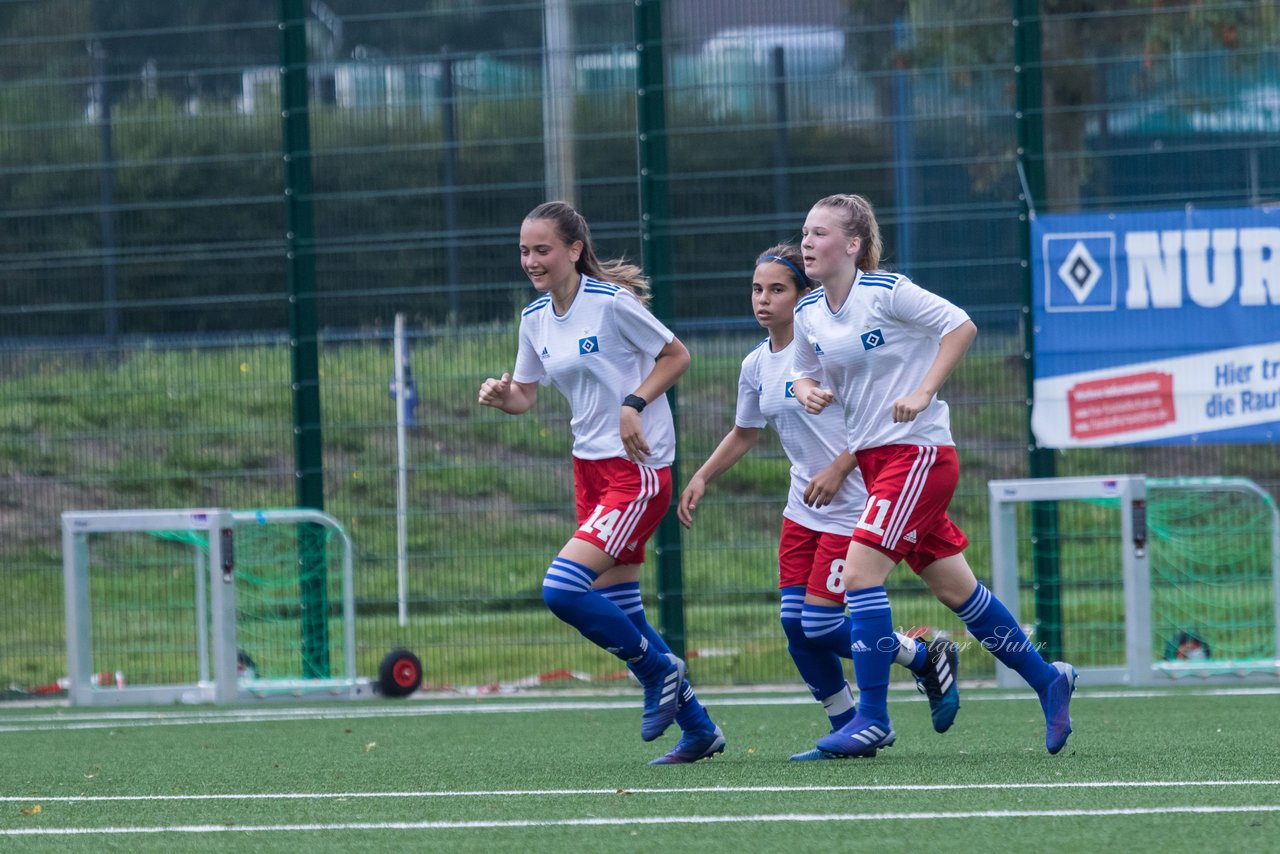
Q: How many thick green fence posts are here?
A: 3